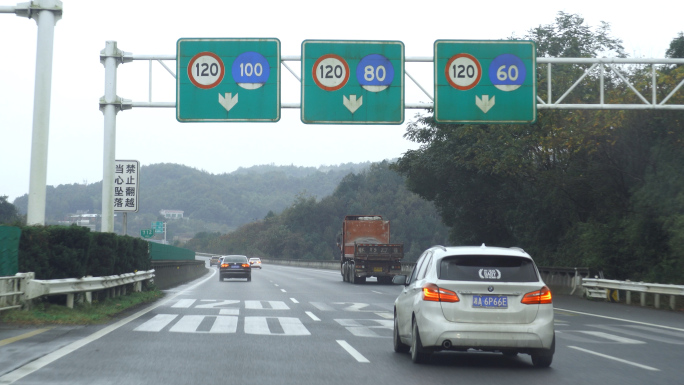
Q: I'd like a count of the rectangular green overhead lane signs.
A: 3